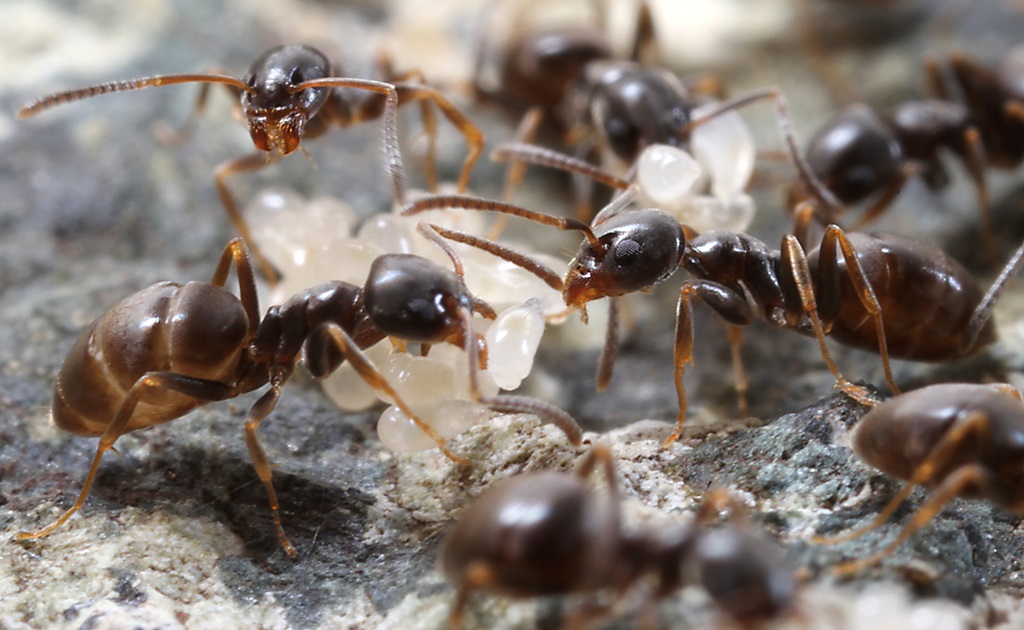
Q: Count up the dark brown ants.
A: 7